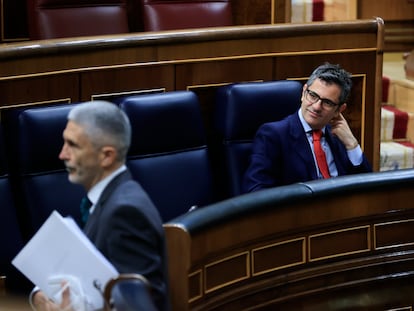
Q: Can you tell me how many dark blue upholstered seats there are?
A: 4